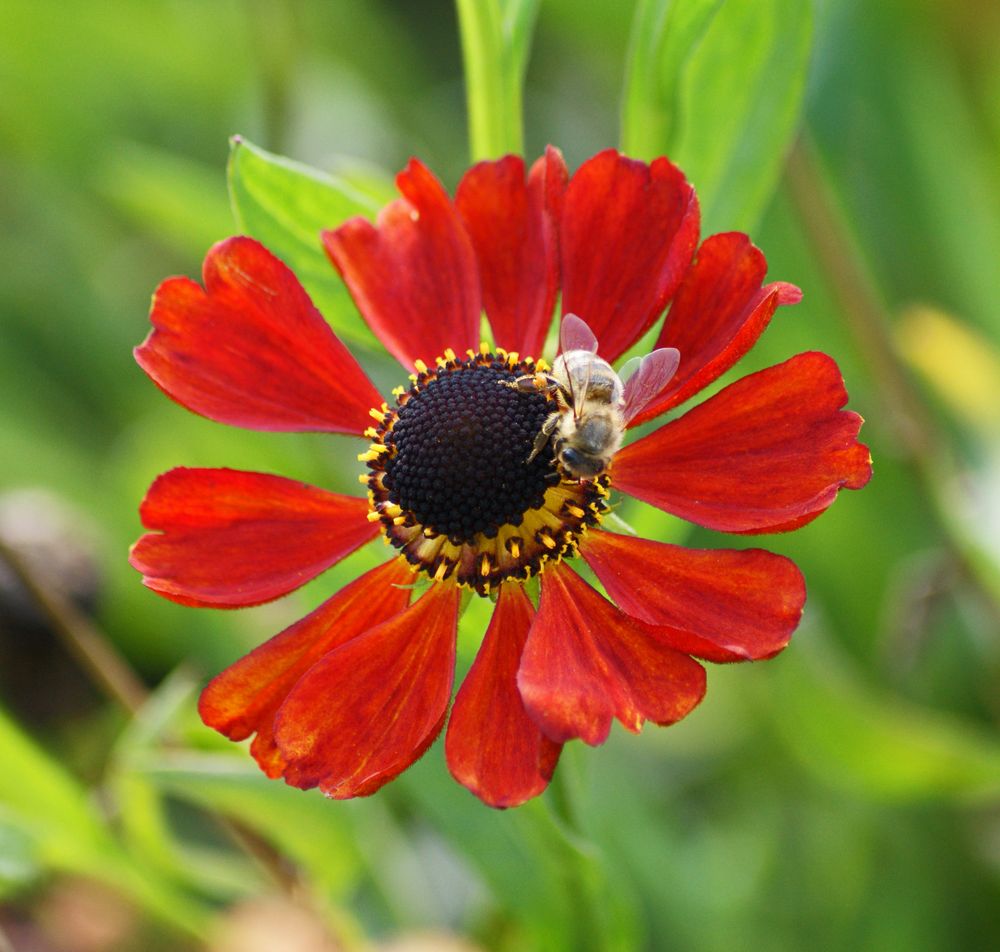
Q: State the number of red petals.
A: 12